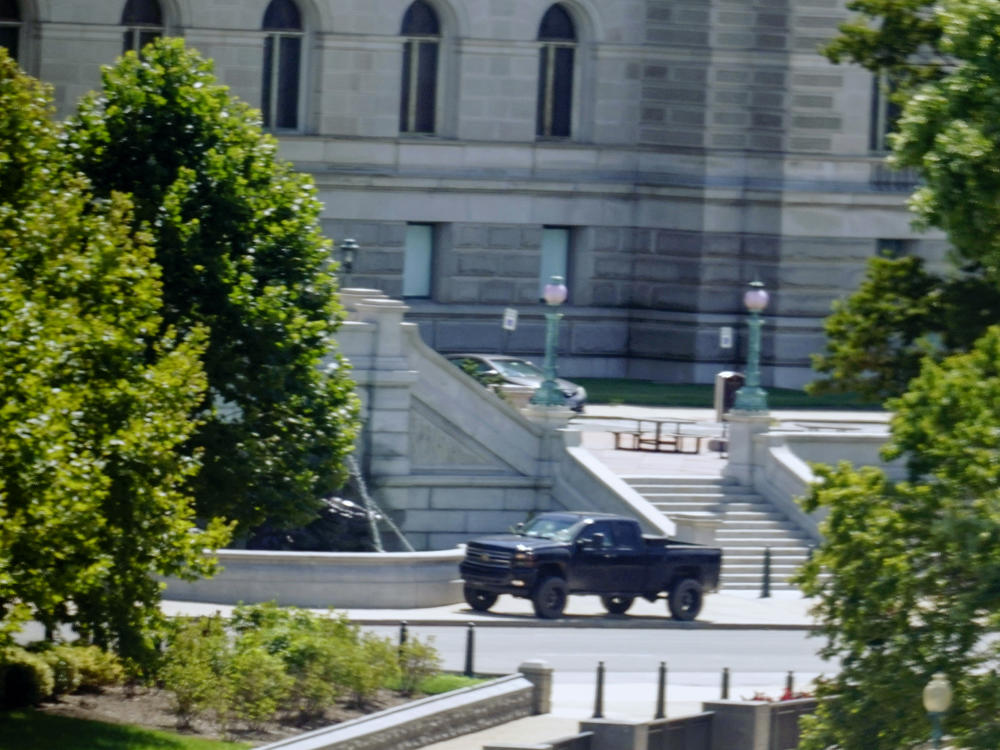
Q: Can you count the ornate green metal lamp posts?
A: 2